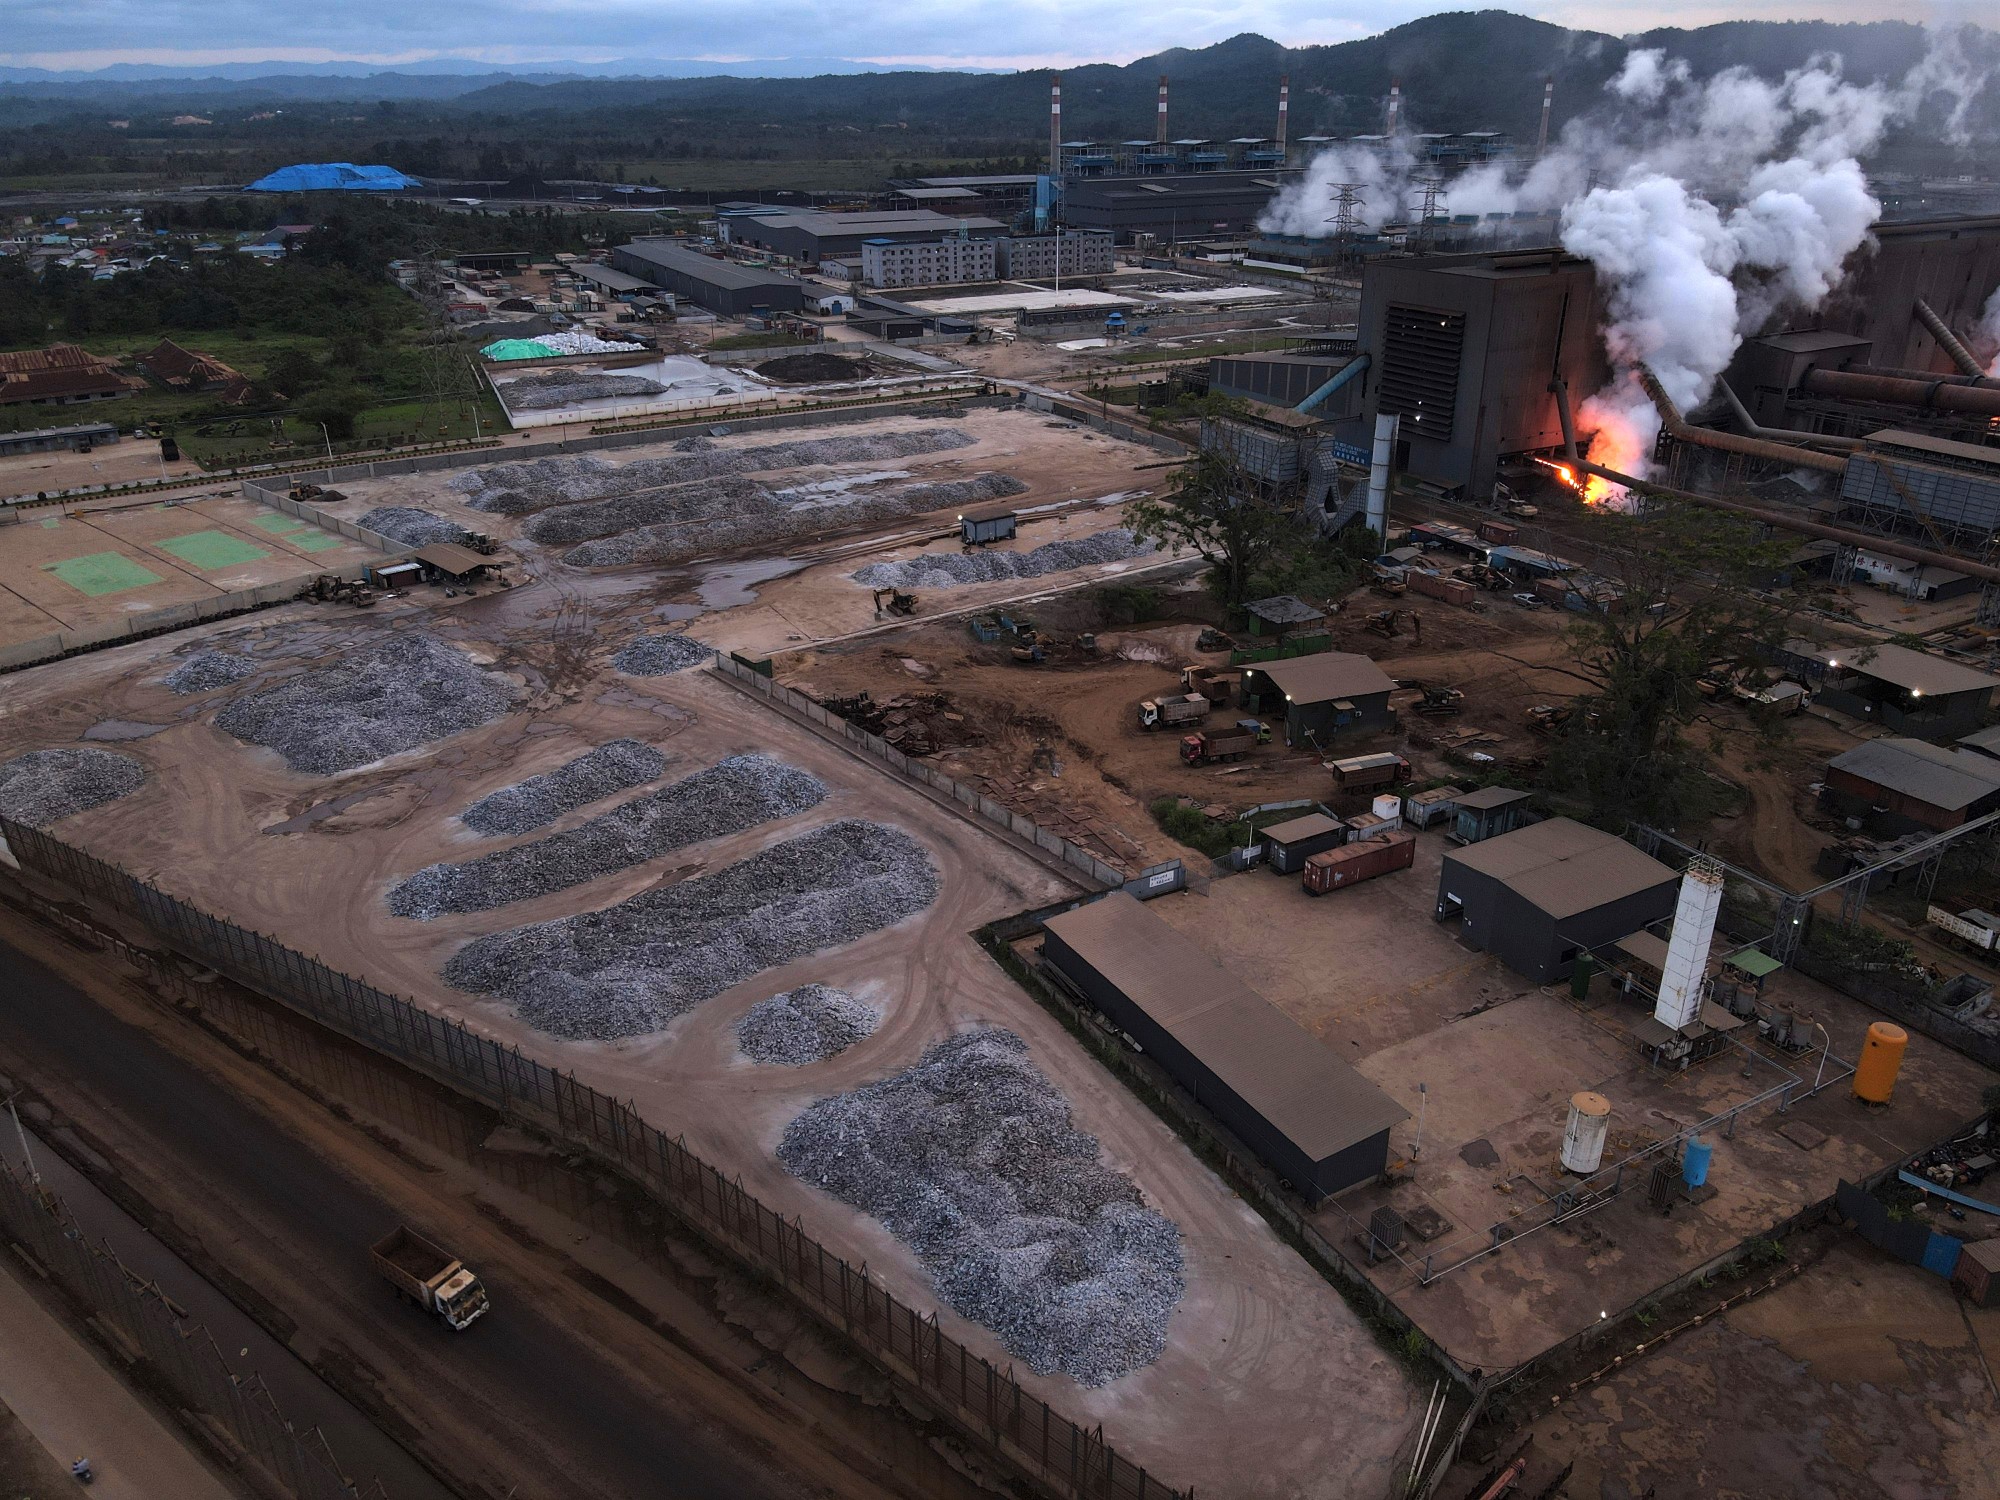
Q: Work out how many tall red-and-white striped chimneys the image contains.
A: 5